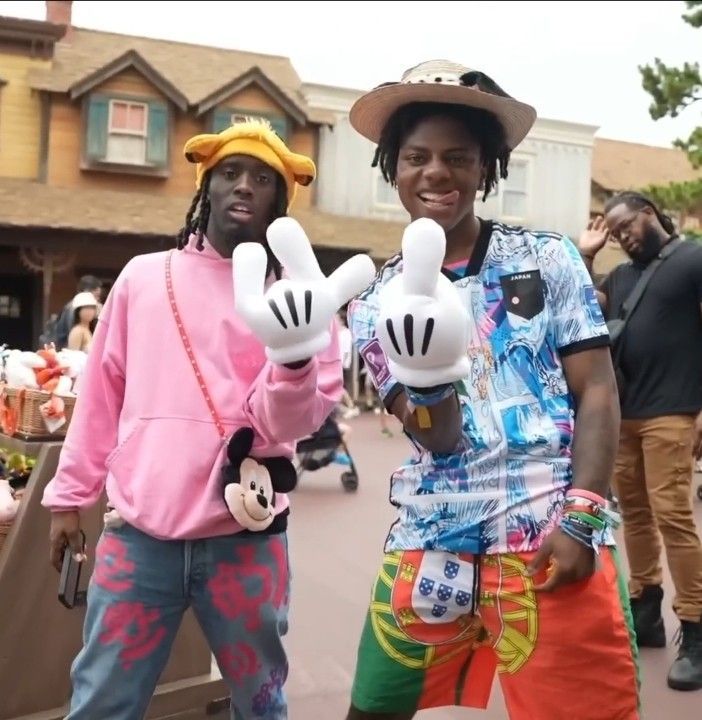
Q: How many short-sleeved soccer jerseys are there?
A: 1